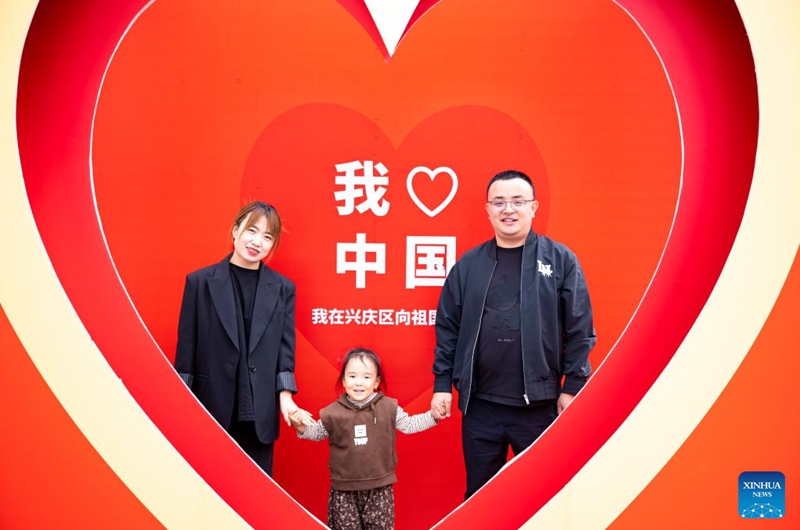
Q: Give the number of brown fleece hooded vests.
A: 1